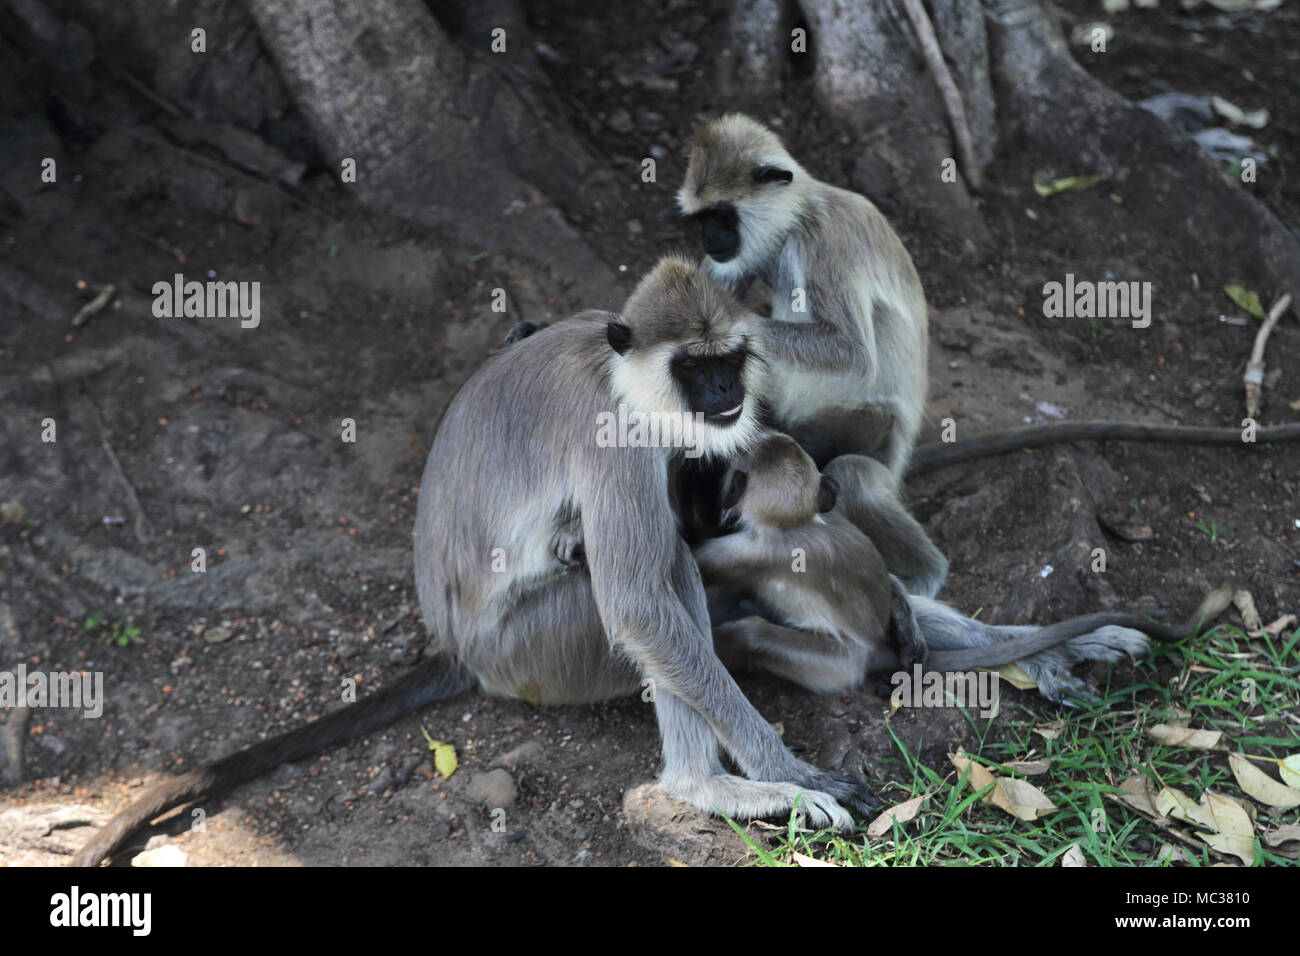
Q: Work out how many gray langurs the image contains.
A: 3